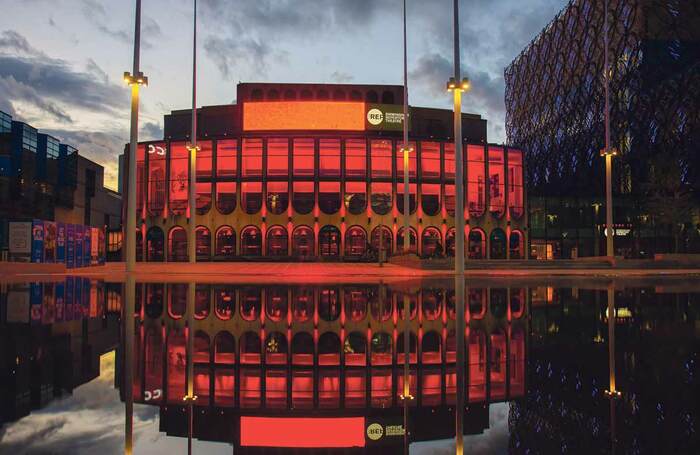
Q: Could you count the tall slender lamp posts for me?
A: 5